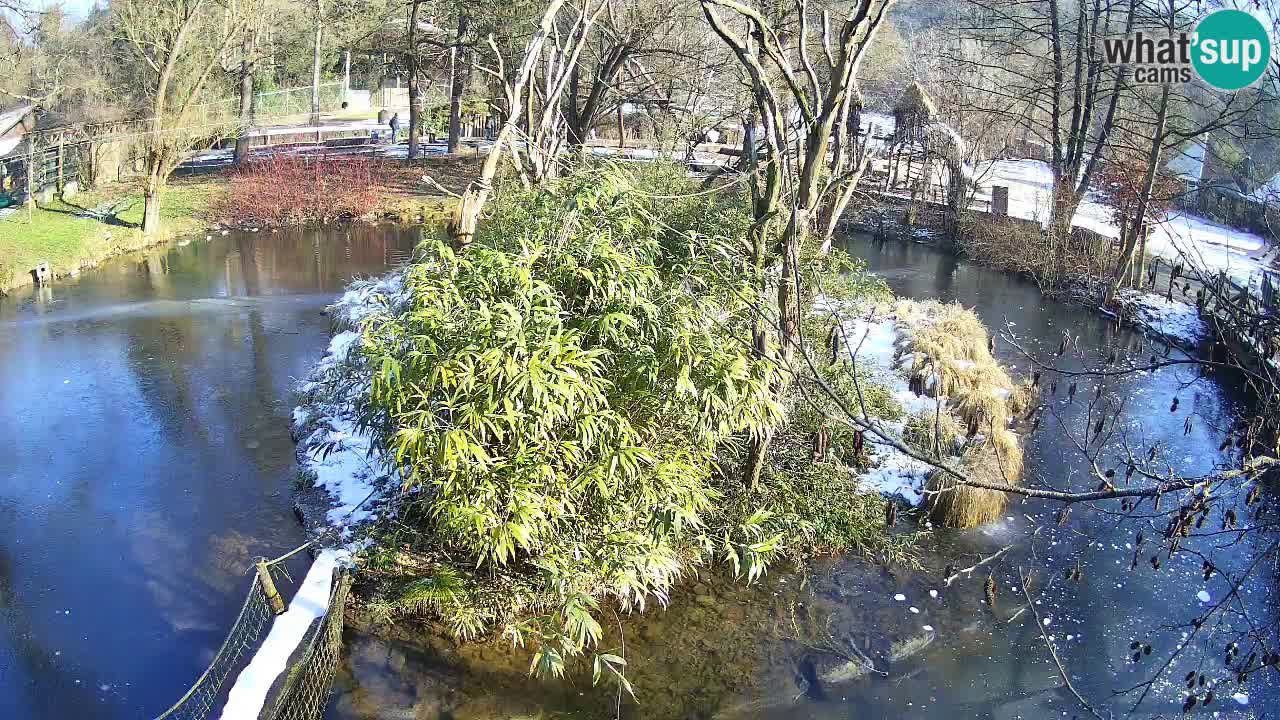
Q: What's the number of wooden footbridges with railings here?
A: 1